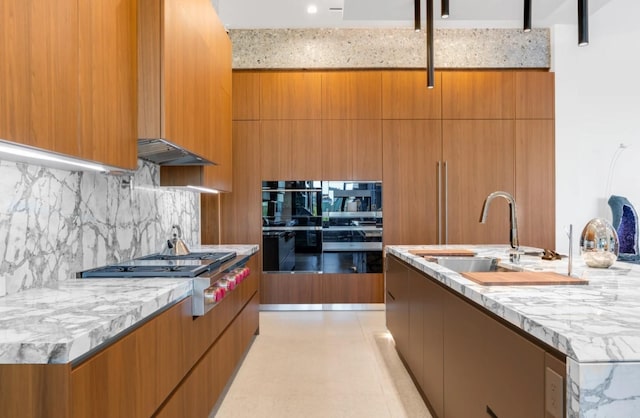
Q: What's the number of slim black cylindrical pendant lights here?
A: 5